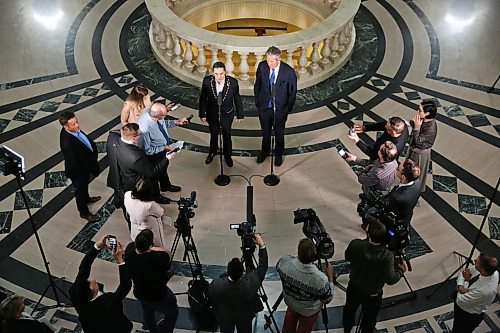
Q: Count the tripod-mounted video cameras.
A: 4